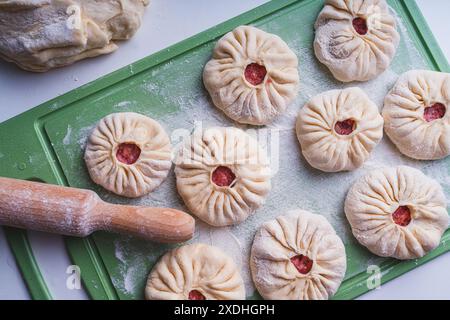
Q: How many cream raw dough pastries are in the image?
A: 9